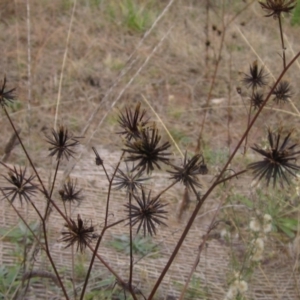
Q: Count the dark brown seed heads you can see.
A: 15